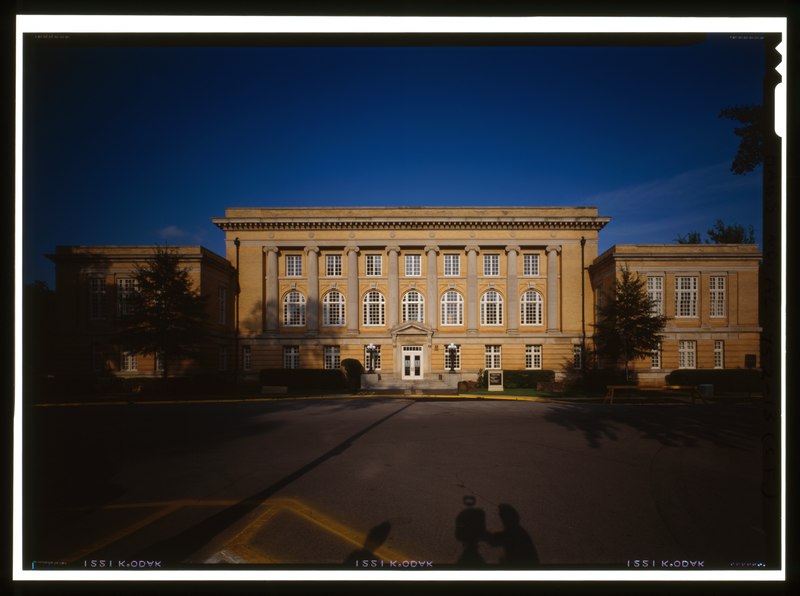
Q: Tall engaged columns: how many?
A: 8